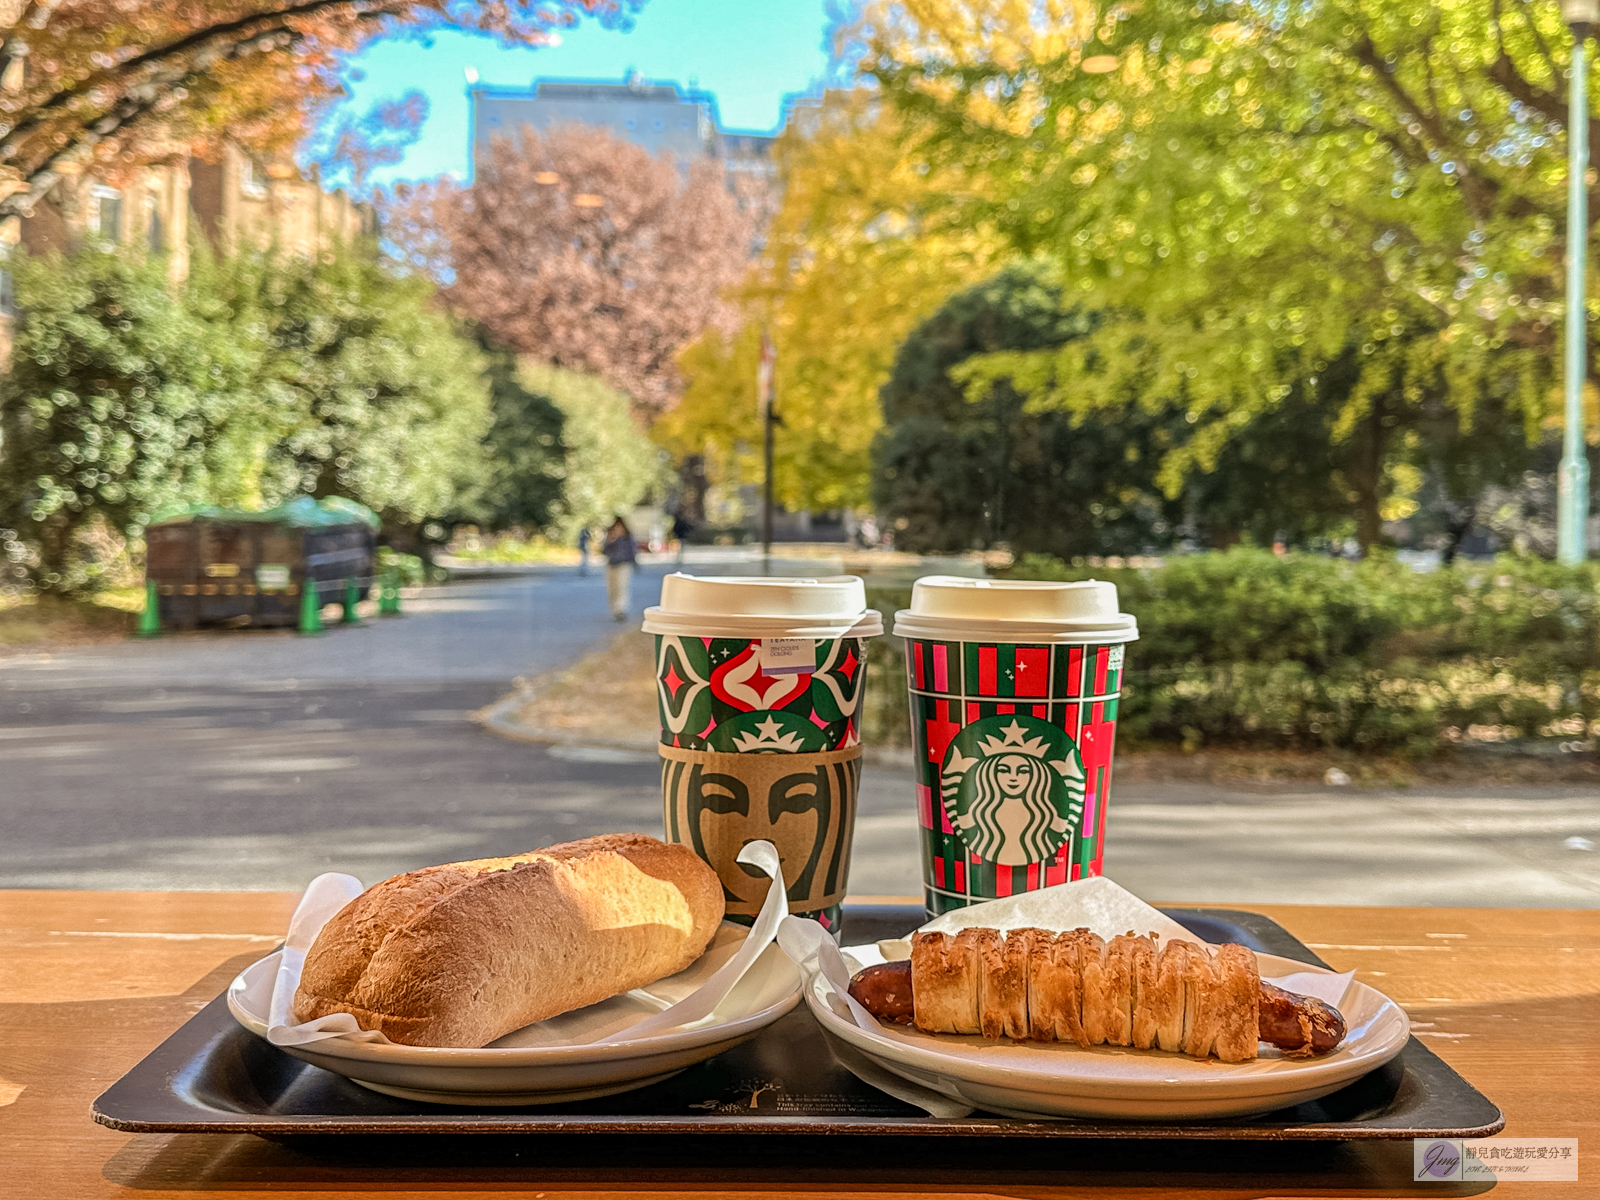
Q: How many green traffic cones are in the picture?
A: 4